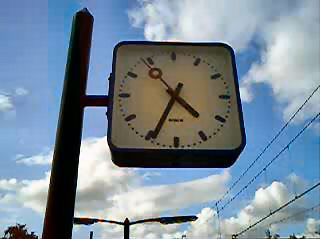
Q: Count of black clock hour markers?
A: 12